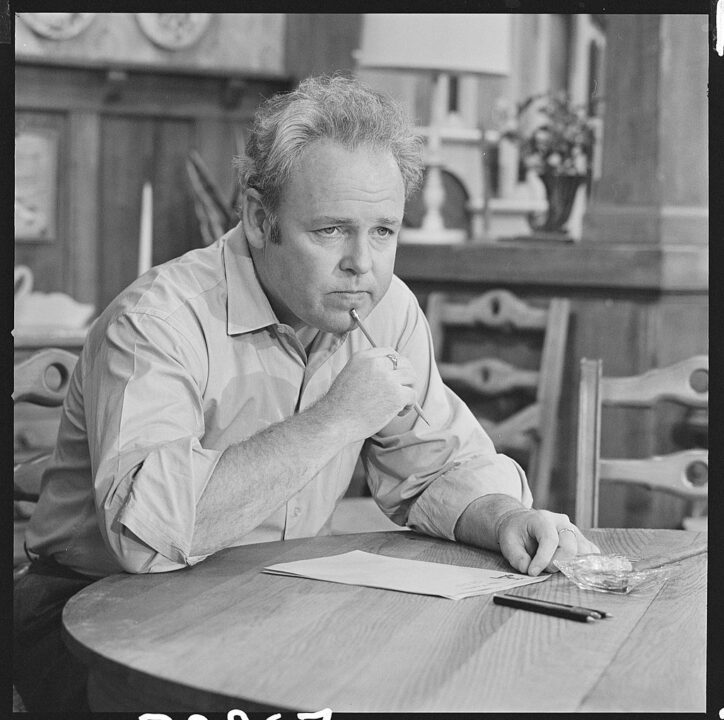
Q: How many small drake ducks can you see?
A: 0